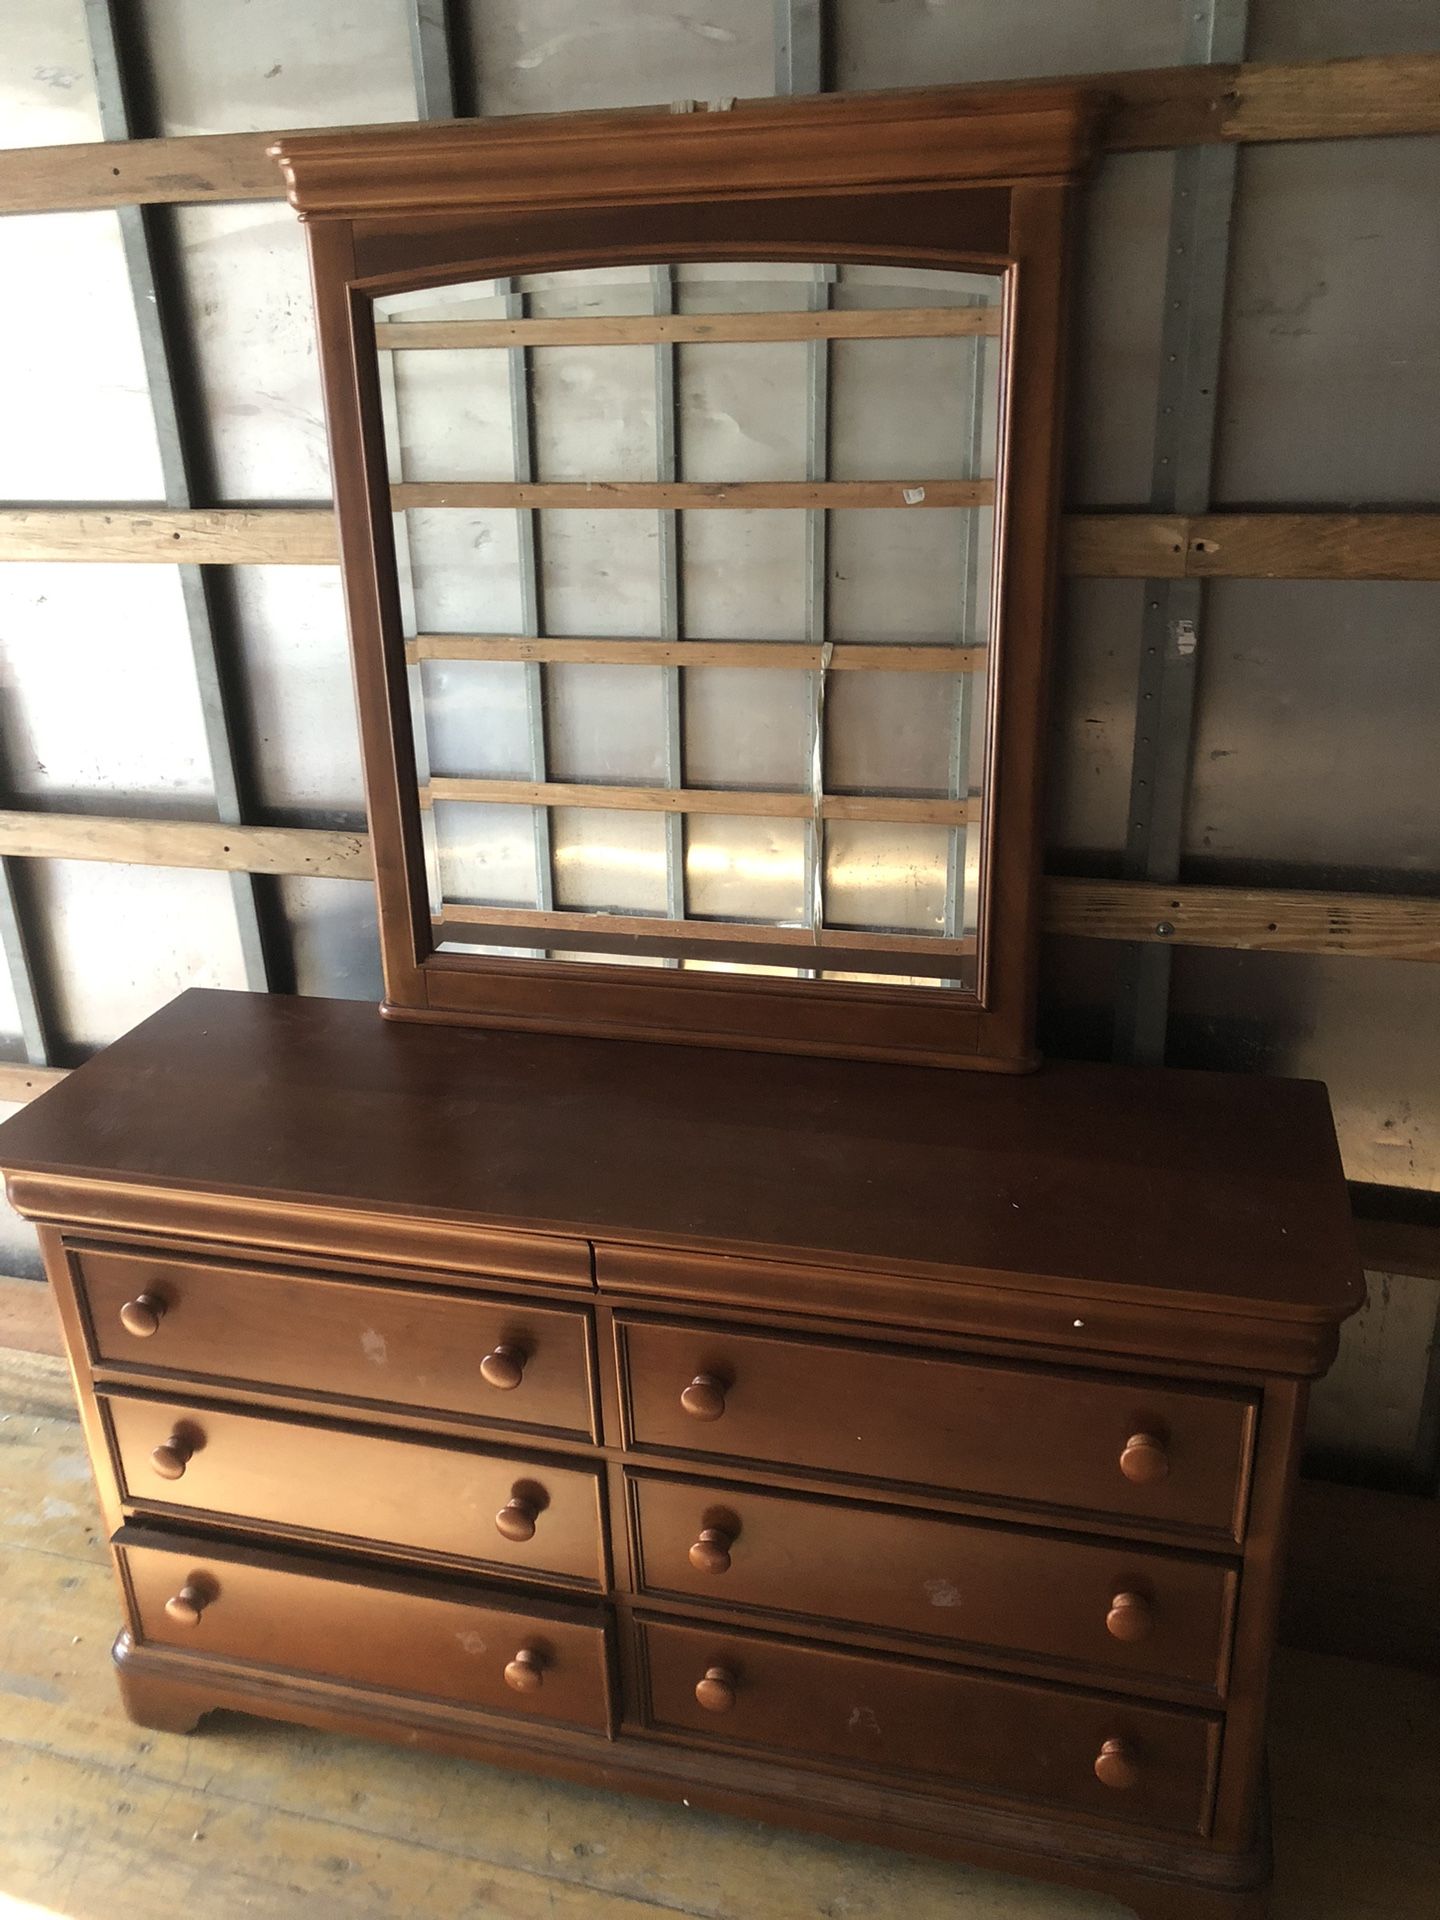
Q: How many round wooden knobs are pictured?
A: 12